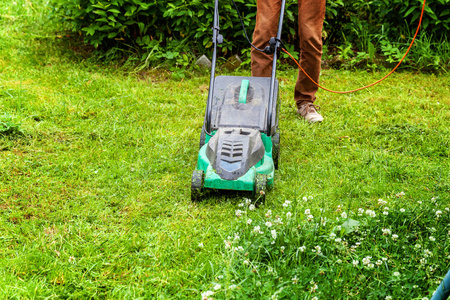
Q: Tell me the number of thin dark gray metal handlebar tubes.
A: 2